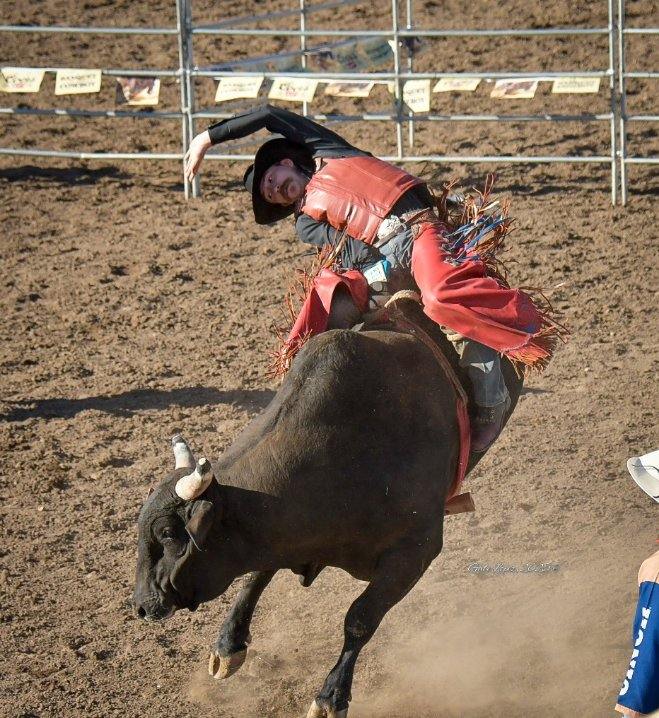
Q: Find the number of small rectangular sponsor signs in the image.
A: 10